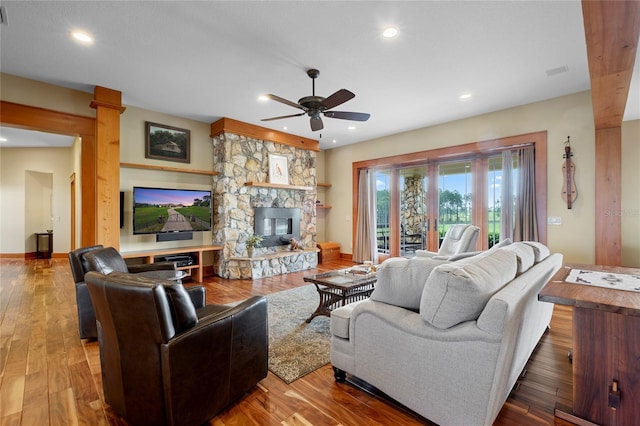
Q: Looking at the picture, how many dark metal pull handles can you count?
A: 2